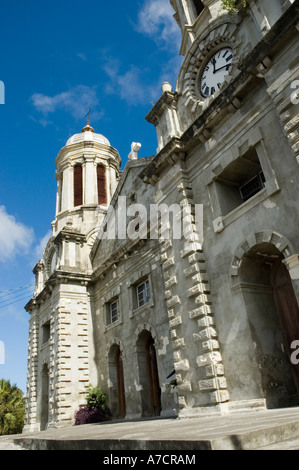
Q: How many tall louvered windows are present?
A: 2